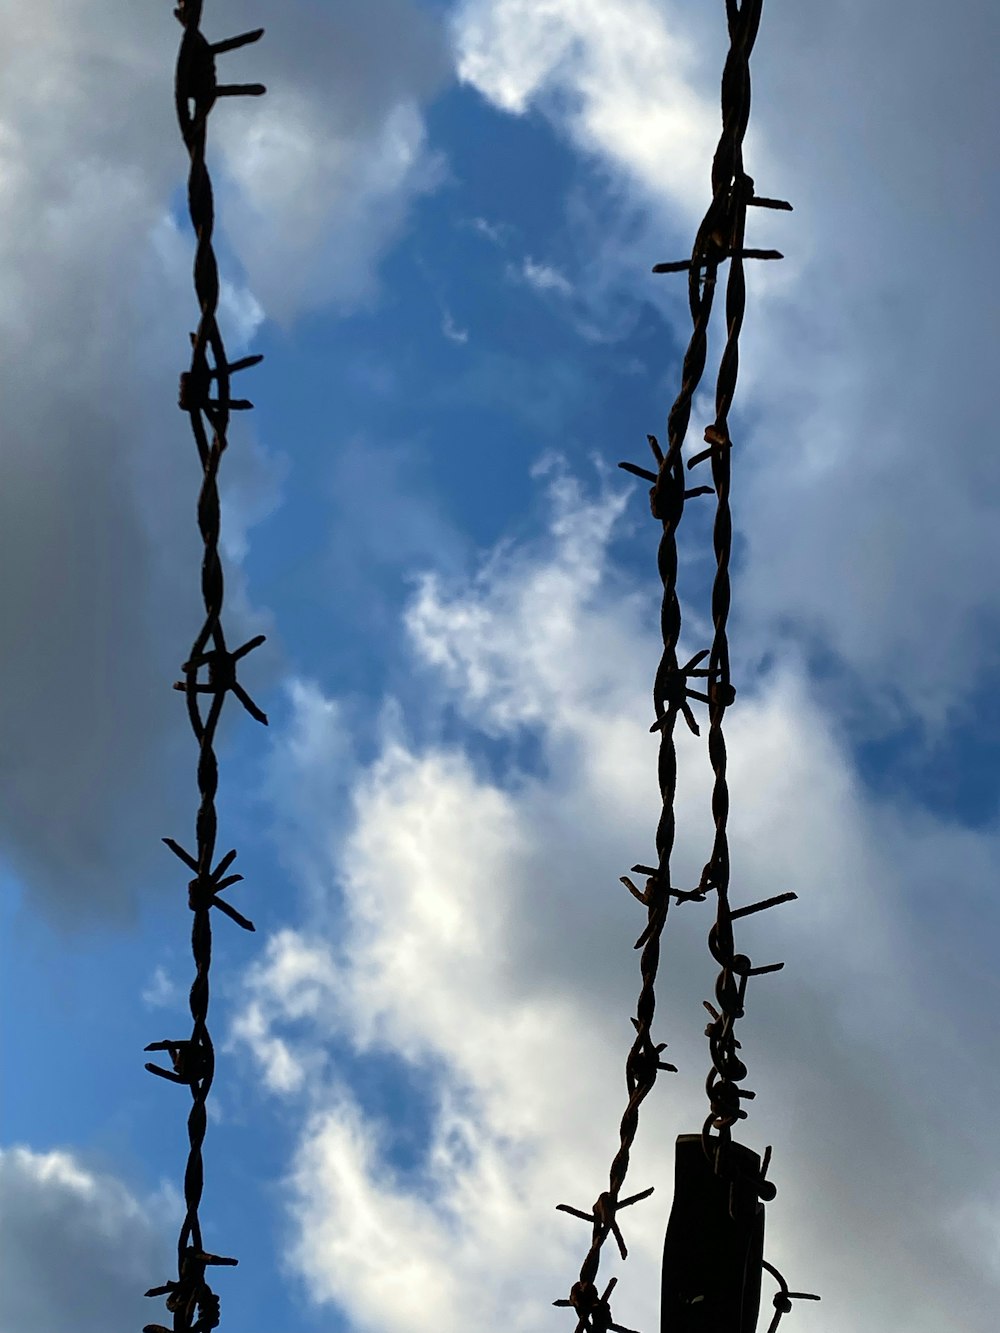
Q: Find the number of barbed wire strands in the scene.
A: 3